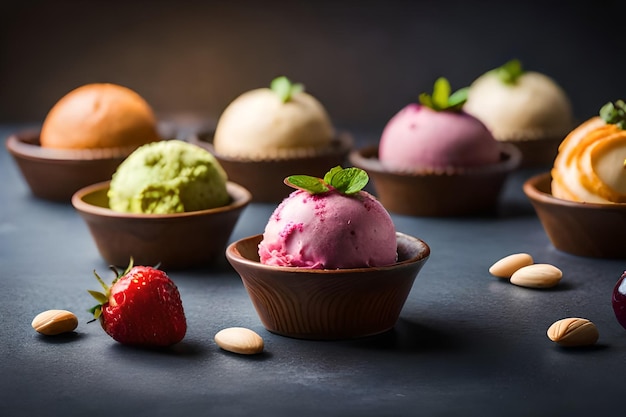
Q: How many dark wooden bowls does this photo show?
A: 7